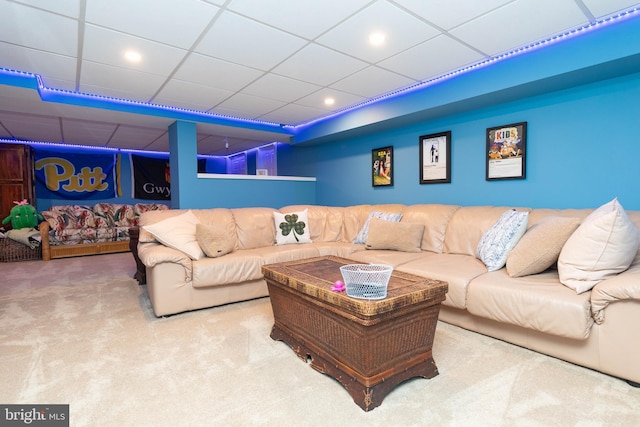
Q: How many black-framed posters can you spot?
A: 3